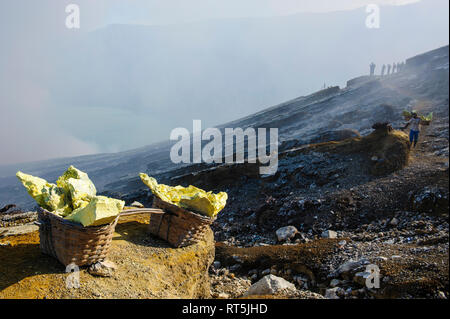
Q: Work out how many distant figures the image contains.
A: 6